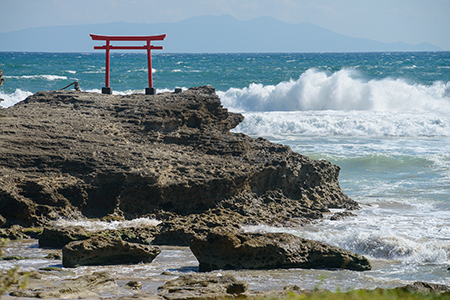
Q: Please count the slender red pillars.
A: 2